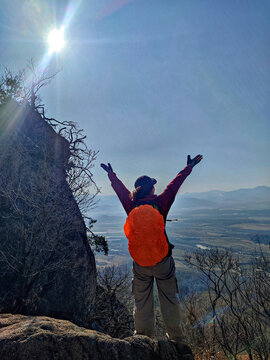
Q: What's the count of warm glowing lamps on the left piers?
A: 0